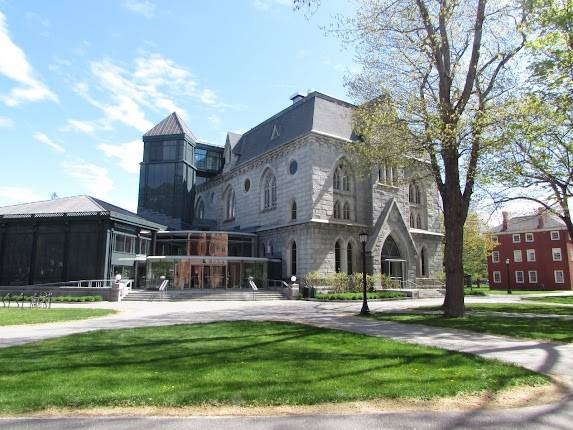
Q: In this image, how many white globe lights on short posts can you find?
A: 2